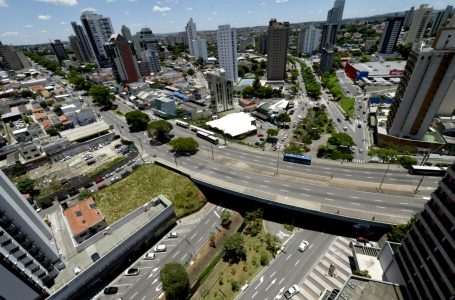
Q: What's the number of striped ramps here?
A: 1